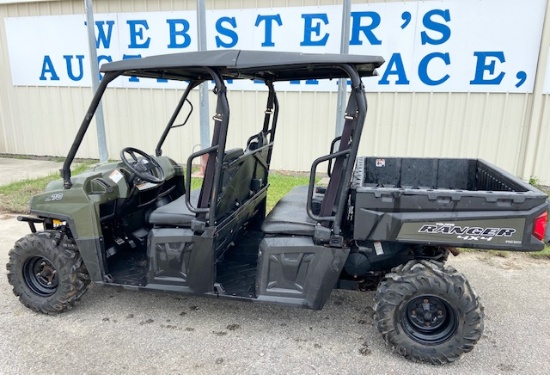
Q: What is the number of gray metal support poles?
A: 3